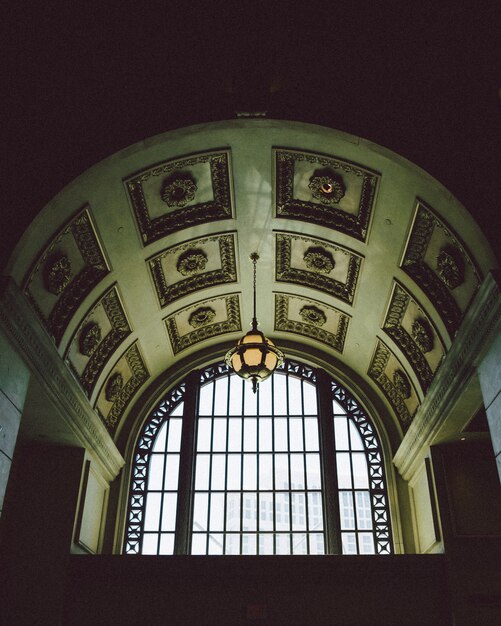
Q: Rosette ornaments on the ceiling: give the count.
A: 12